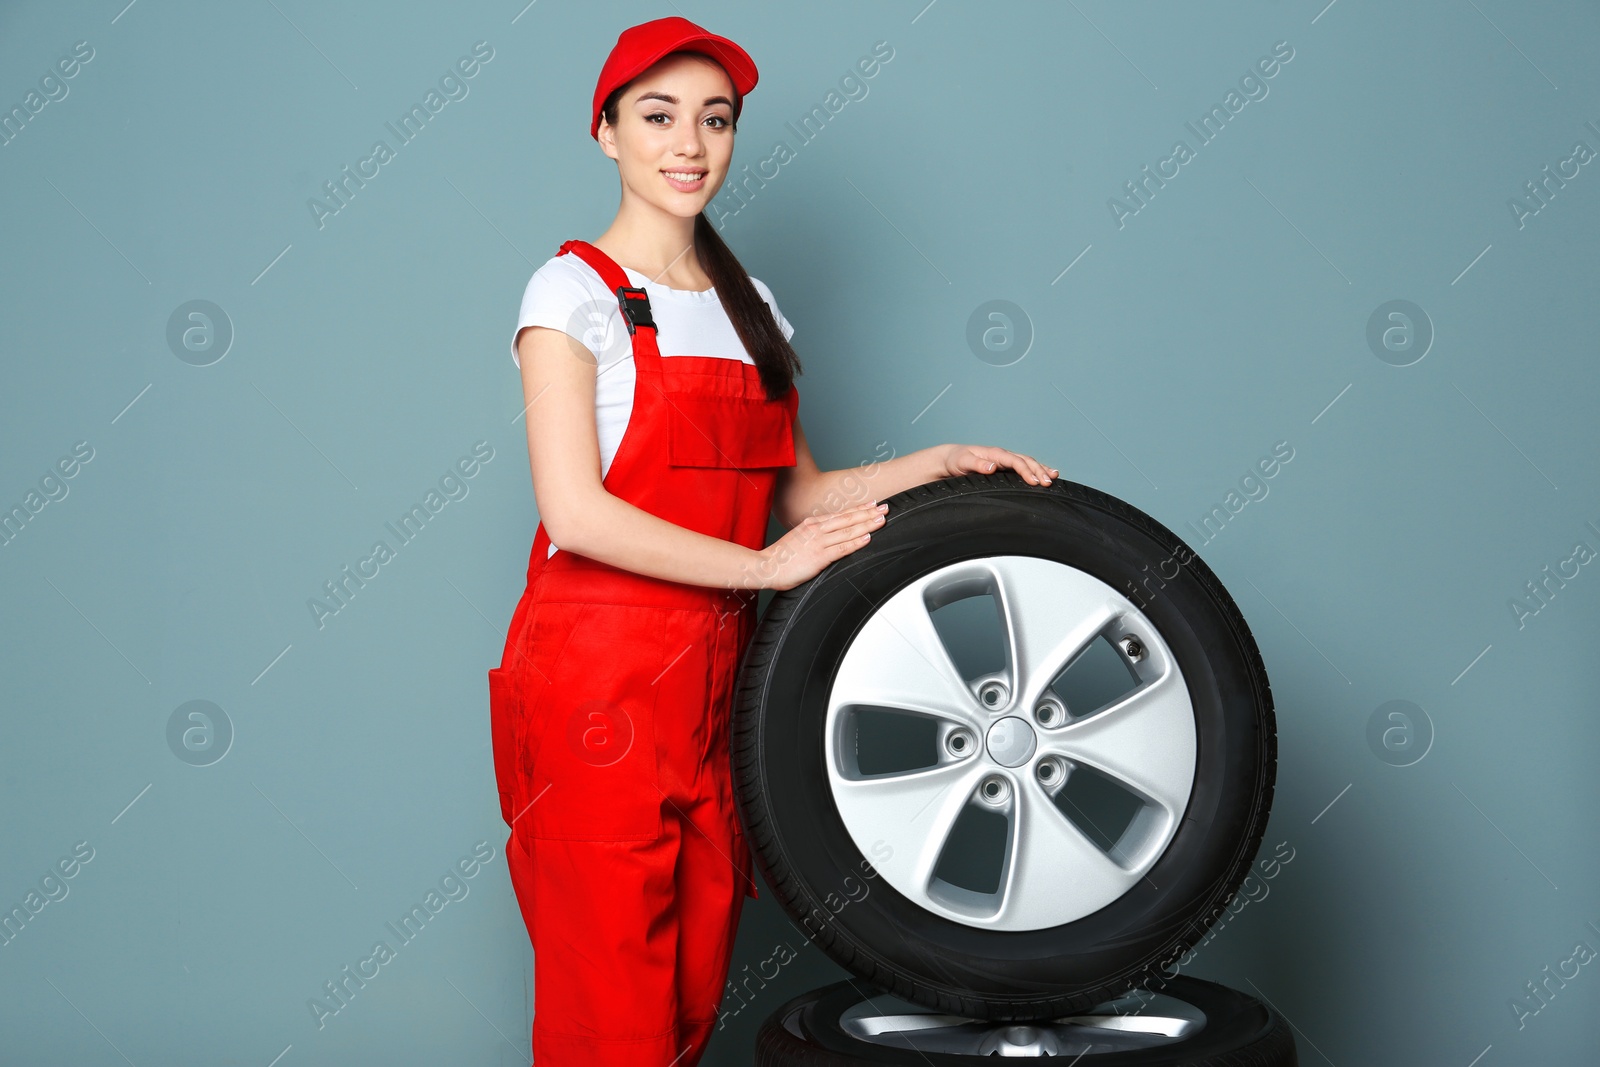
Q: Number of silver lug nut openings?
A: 5